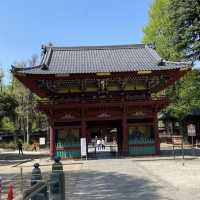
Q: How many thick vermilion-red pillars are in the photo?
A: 4